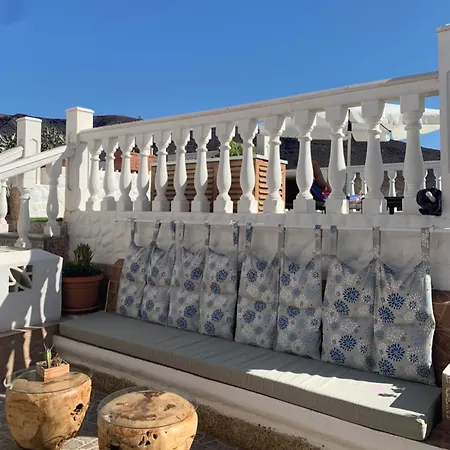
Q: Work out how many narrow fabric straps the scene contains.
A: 12